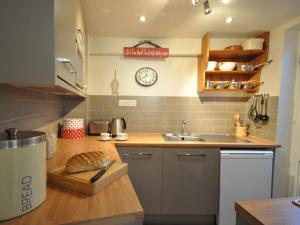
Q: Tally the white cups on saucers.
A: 2